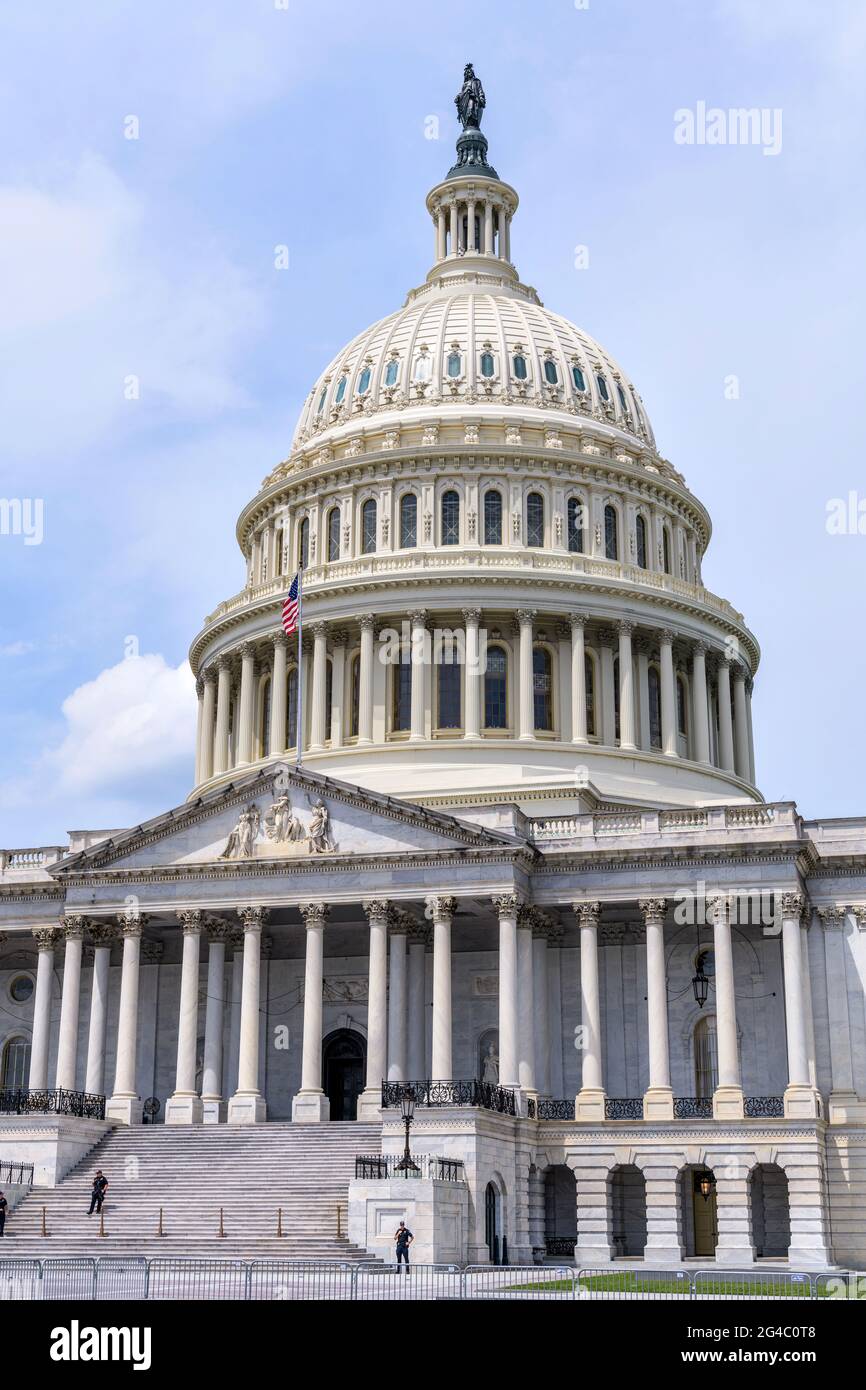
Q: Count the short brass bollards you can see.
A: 6